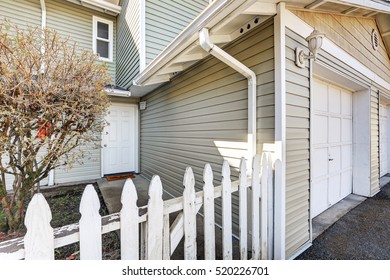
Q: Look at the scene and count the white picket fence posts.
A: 12